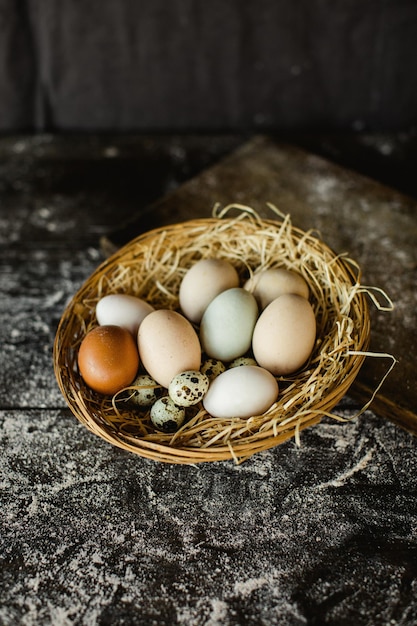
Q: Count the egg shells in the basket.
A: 13